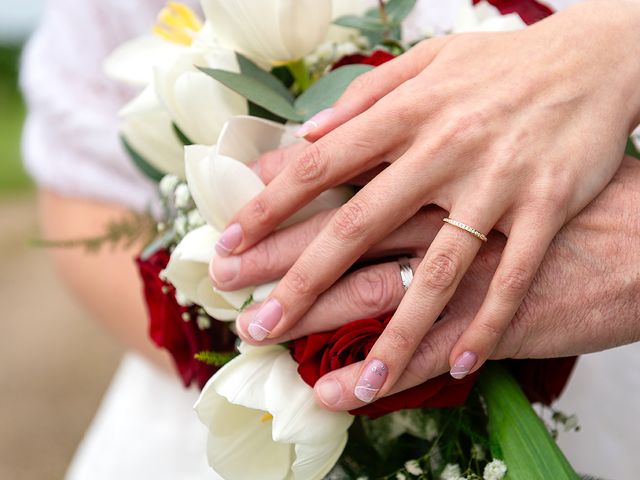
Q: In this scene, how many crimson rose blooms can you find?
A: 5